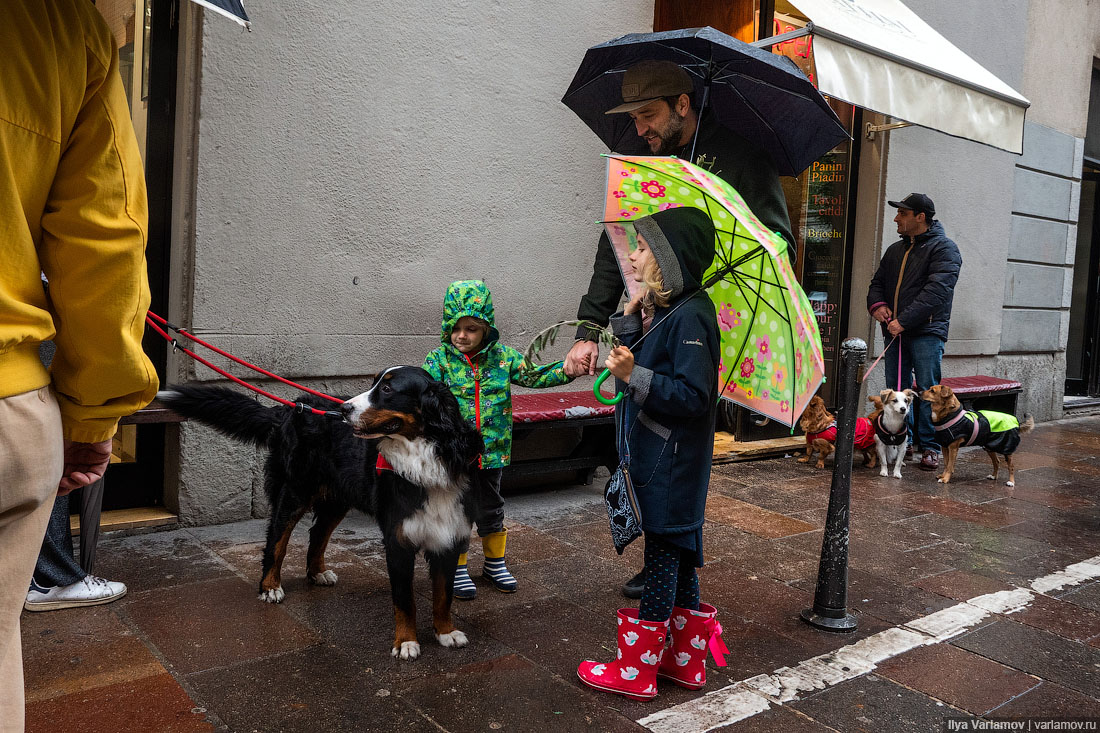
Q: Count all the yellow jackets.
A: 1